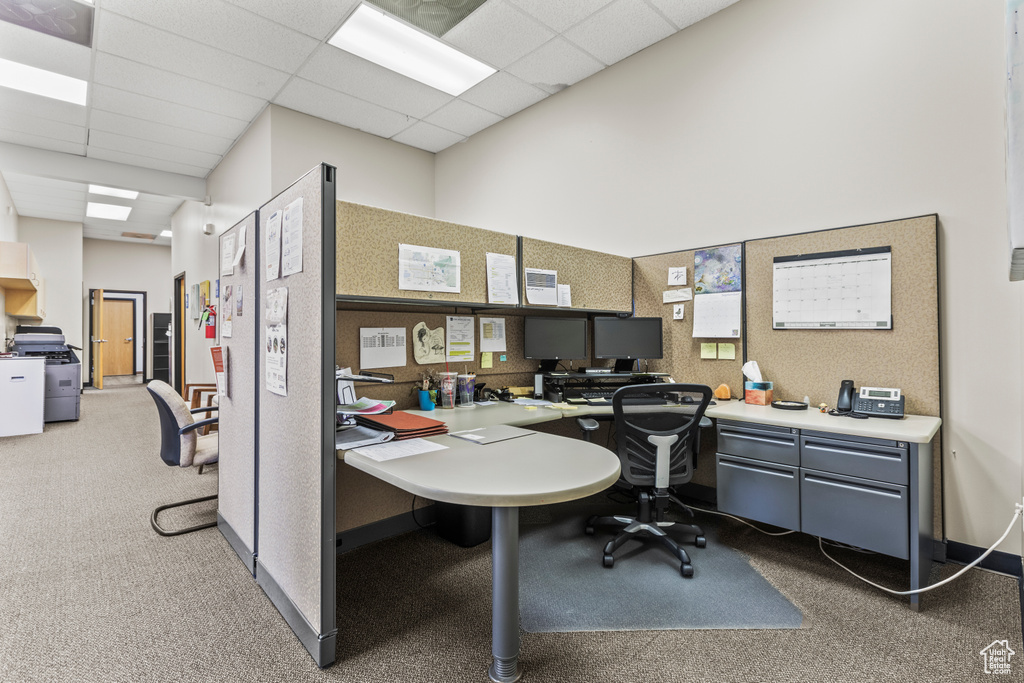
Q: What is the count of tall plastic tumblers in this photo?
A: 2